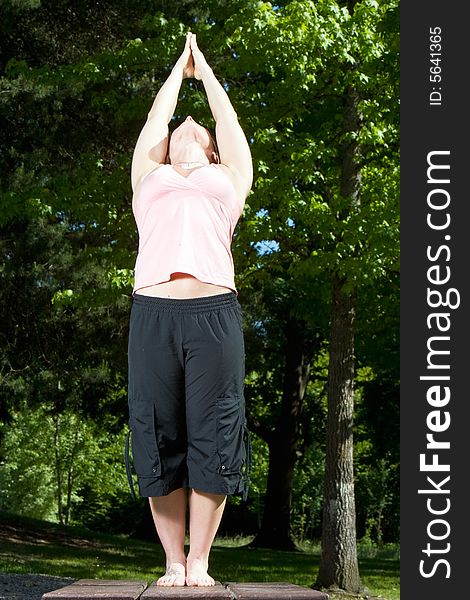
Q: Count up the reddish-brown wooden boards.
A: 3